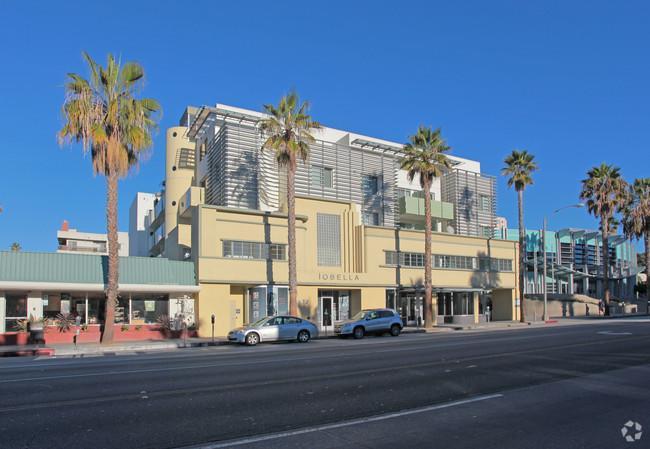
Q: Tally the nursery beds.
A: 0